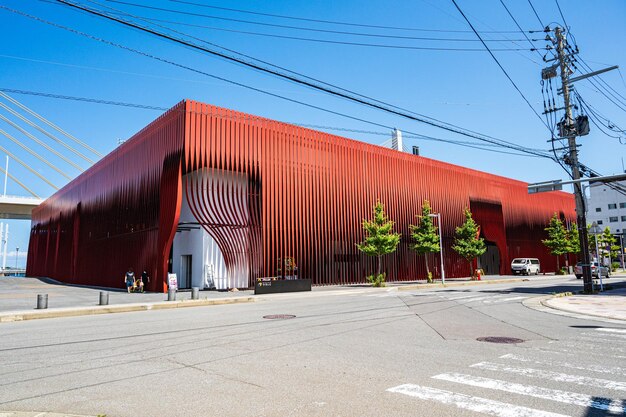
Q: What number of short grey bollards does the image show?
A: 4